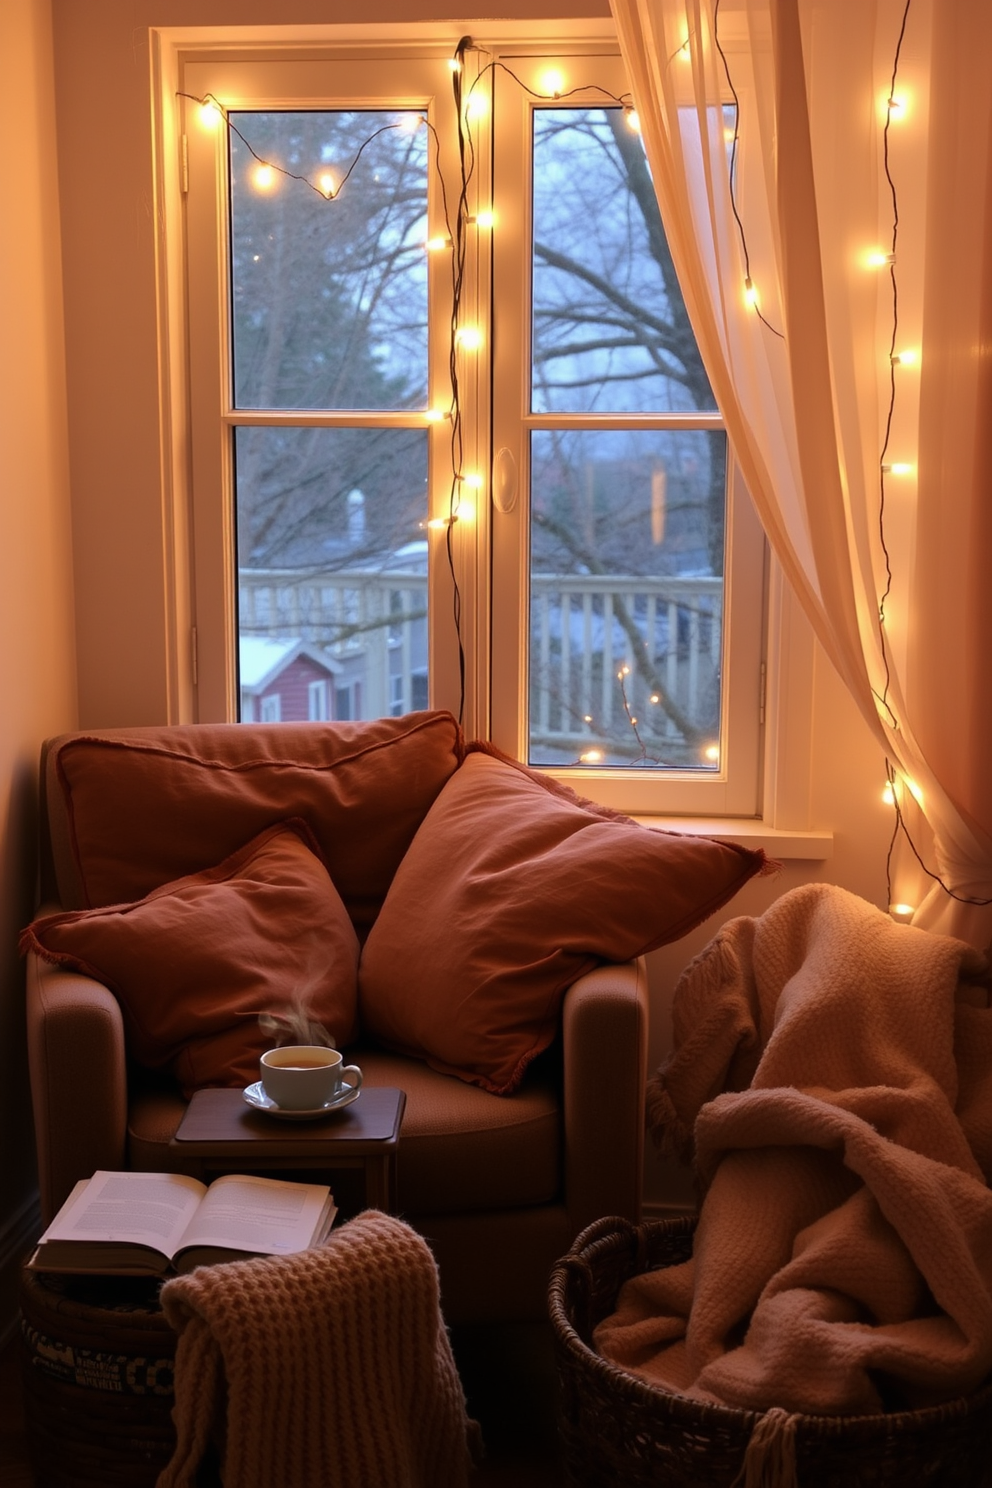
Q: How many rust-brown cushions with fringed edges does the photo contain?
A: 2